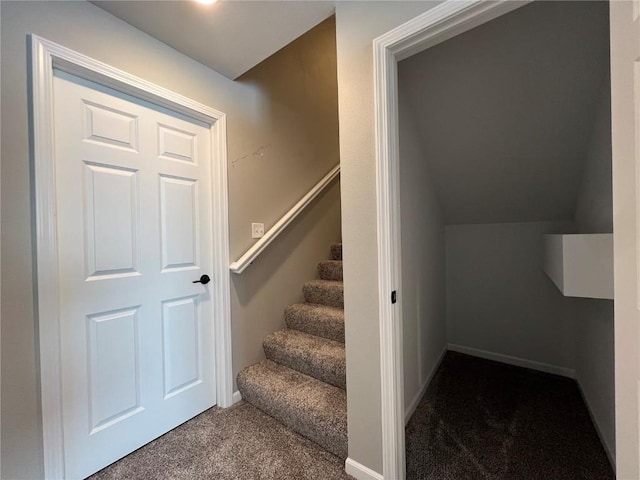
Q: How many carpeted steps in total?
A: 6